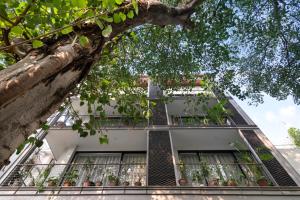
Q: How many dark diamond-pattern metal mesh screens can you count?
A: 4